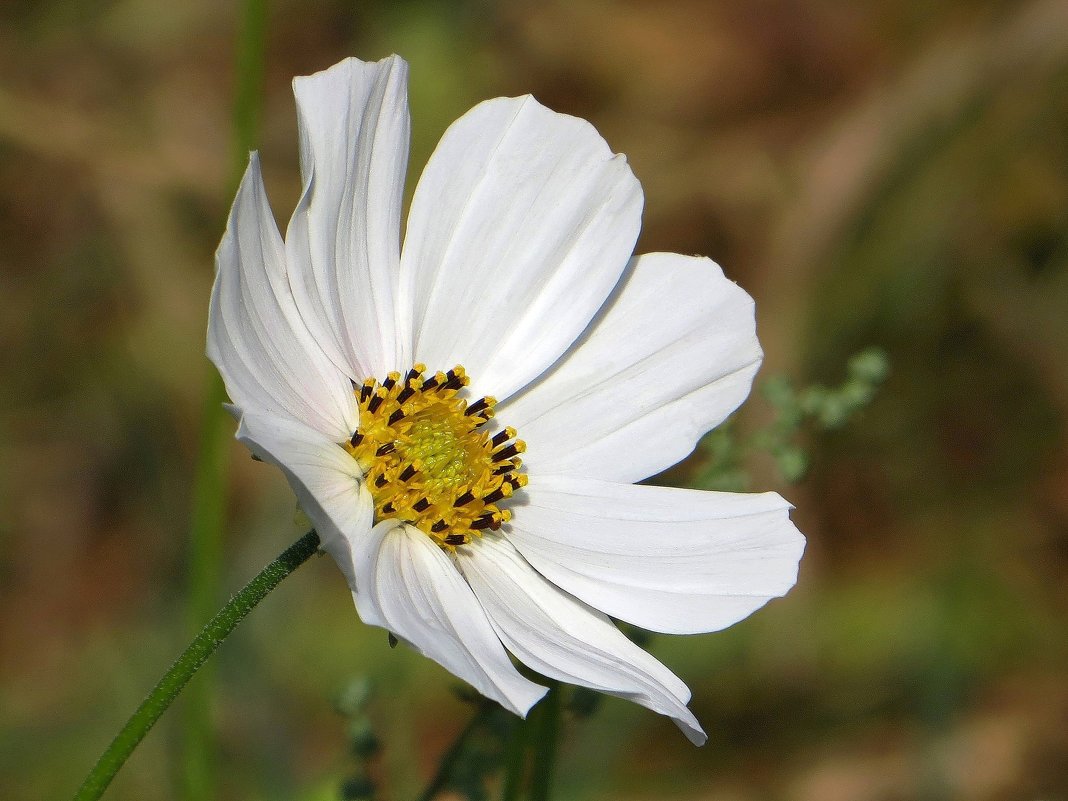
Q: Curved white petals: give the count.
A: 8